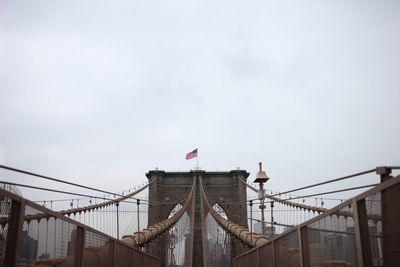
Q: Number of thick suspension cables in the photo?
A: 4